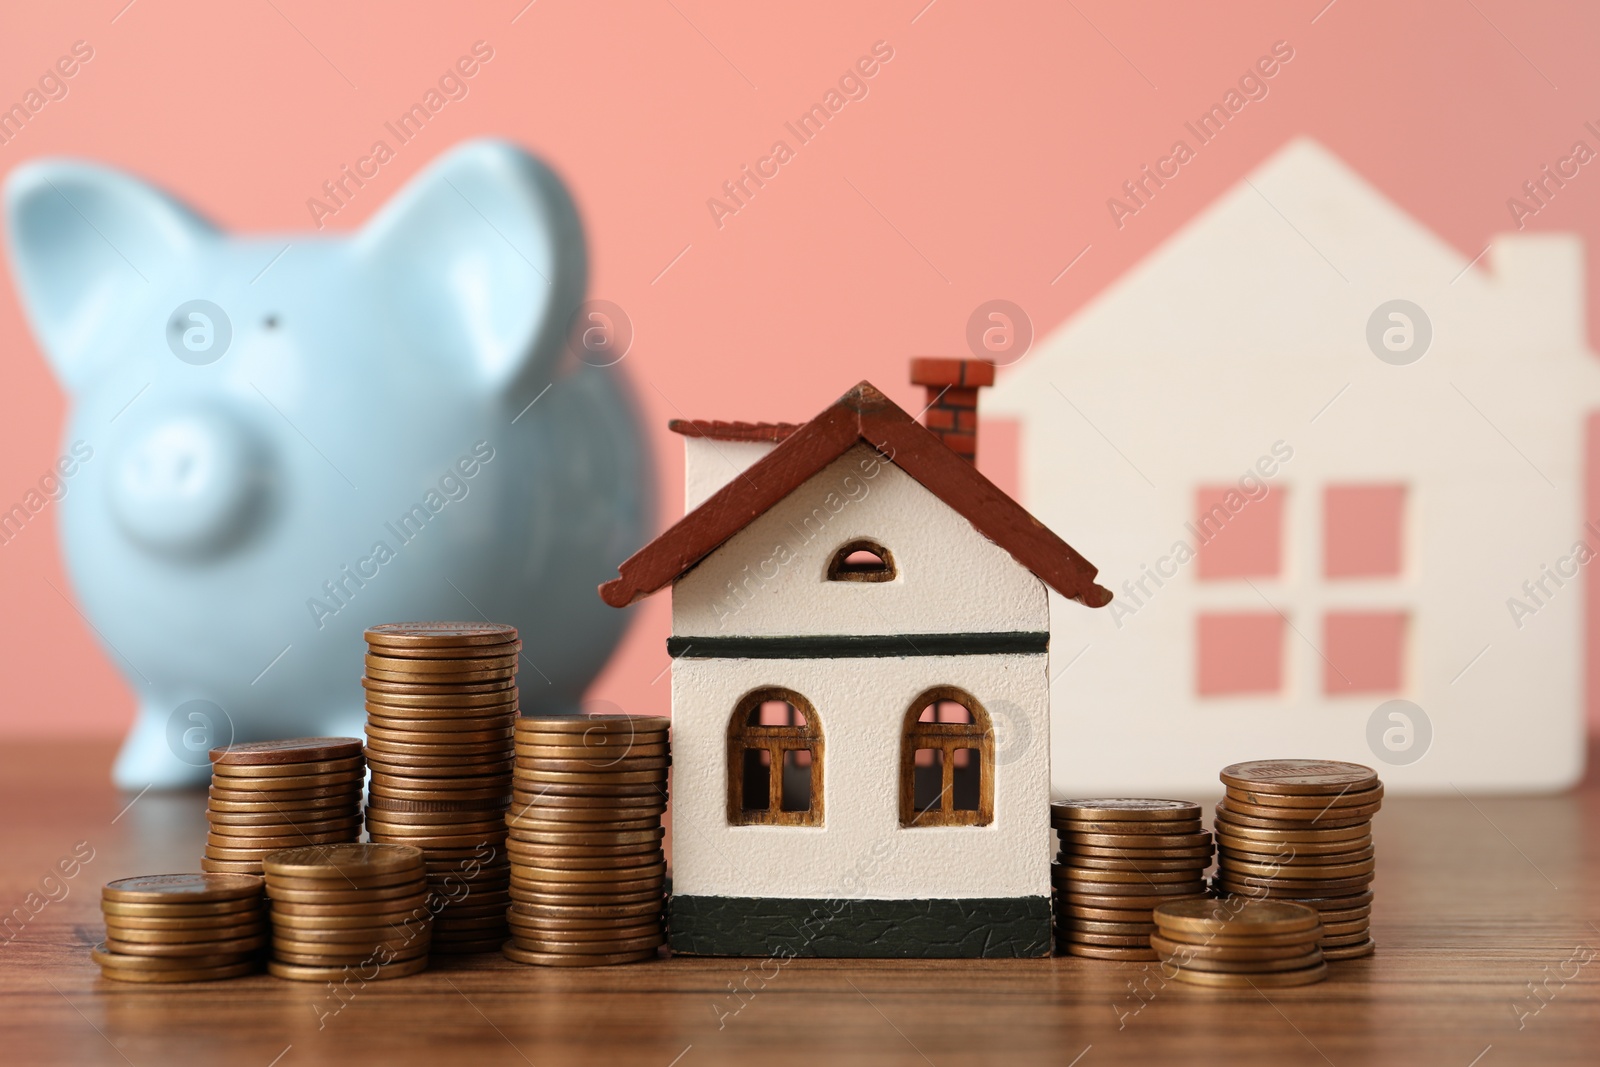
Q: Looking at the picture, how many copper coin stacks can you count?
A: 8